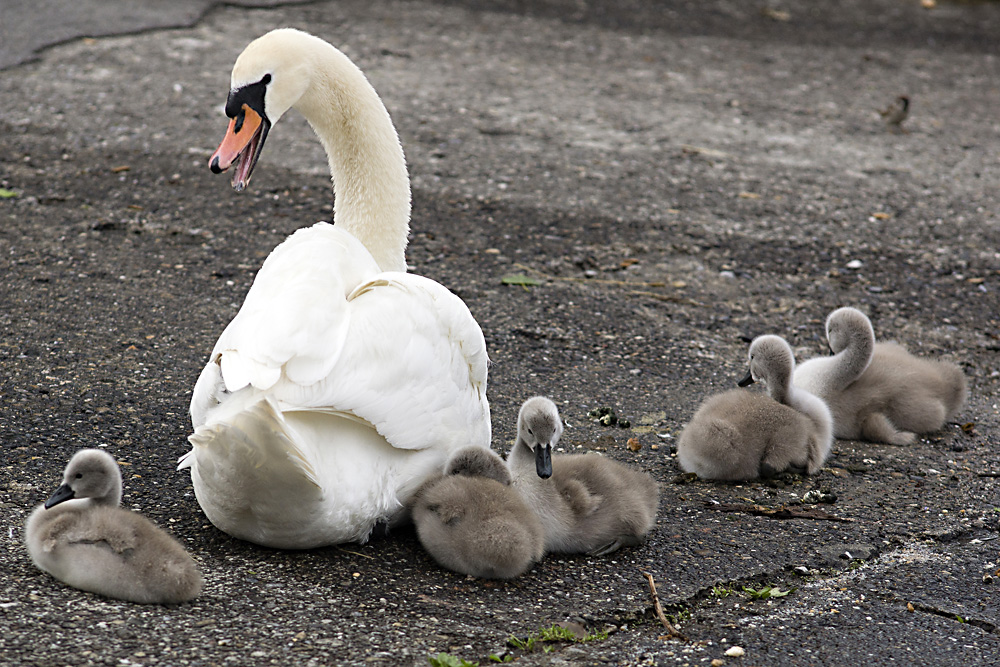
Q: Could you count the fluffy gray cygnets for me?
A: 5